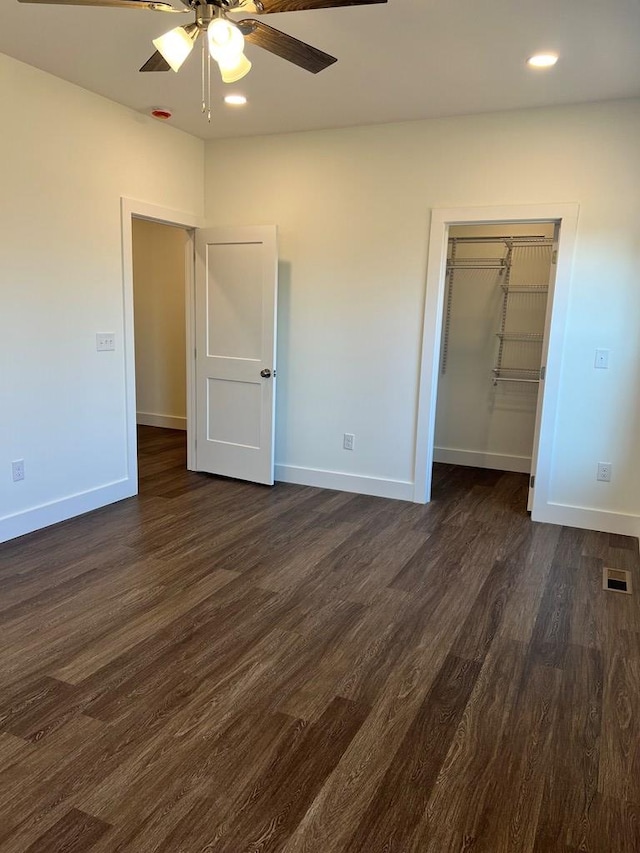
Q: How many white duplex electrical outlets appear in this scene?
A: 3